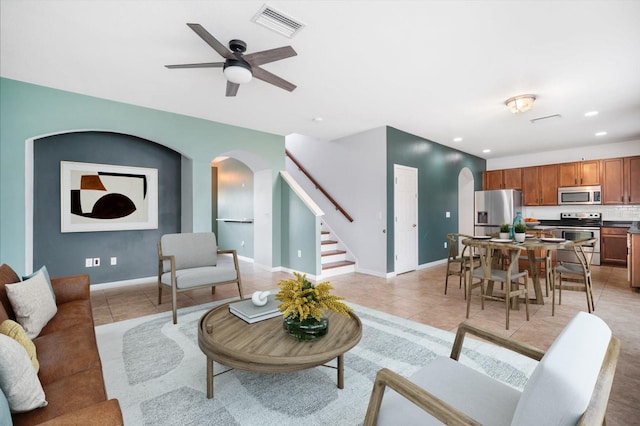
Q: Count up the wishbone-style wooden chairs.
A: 4